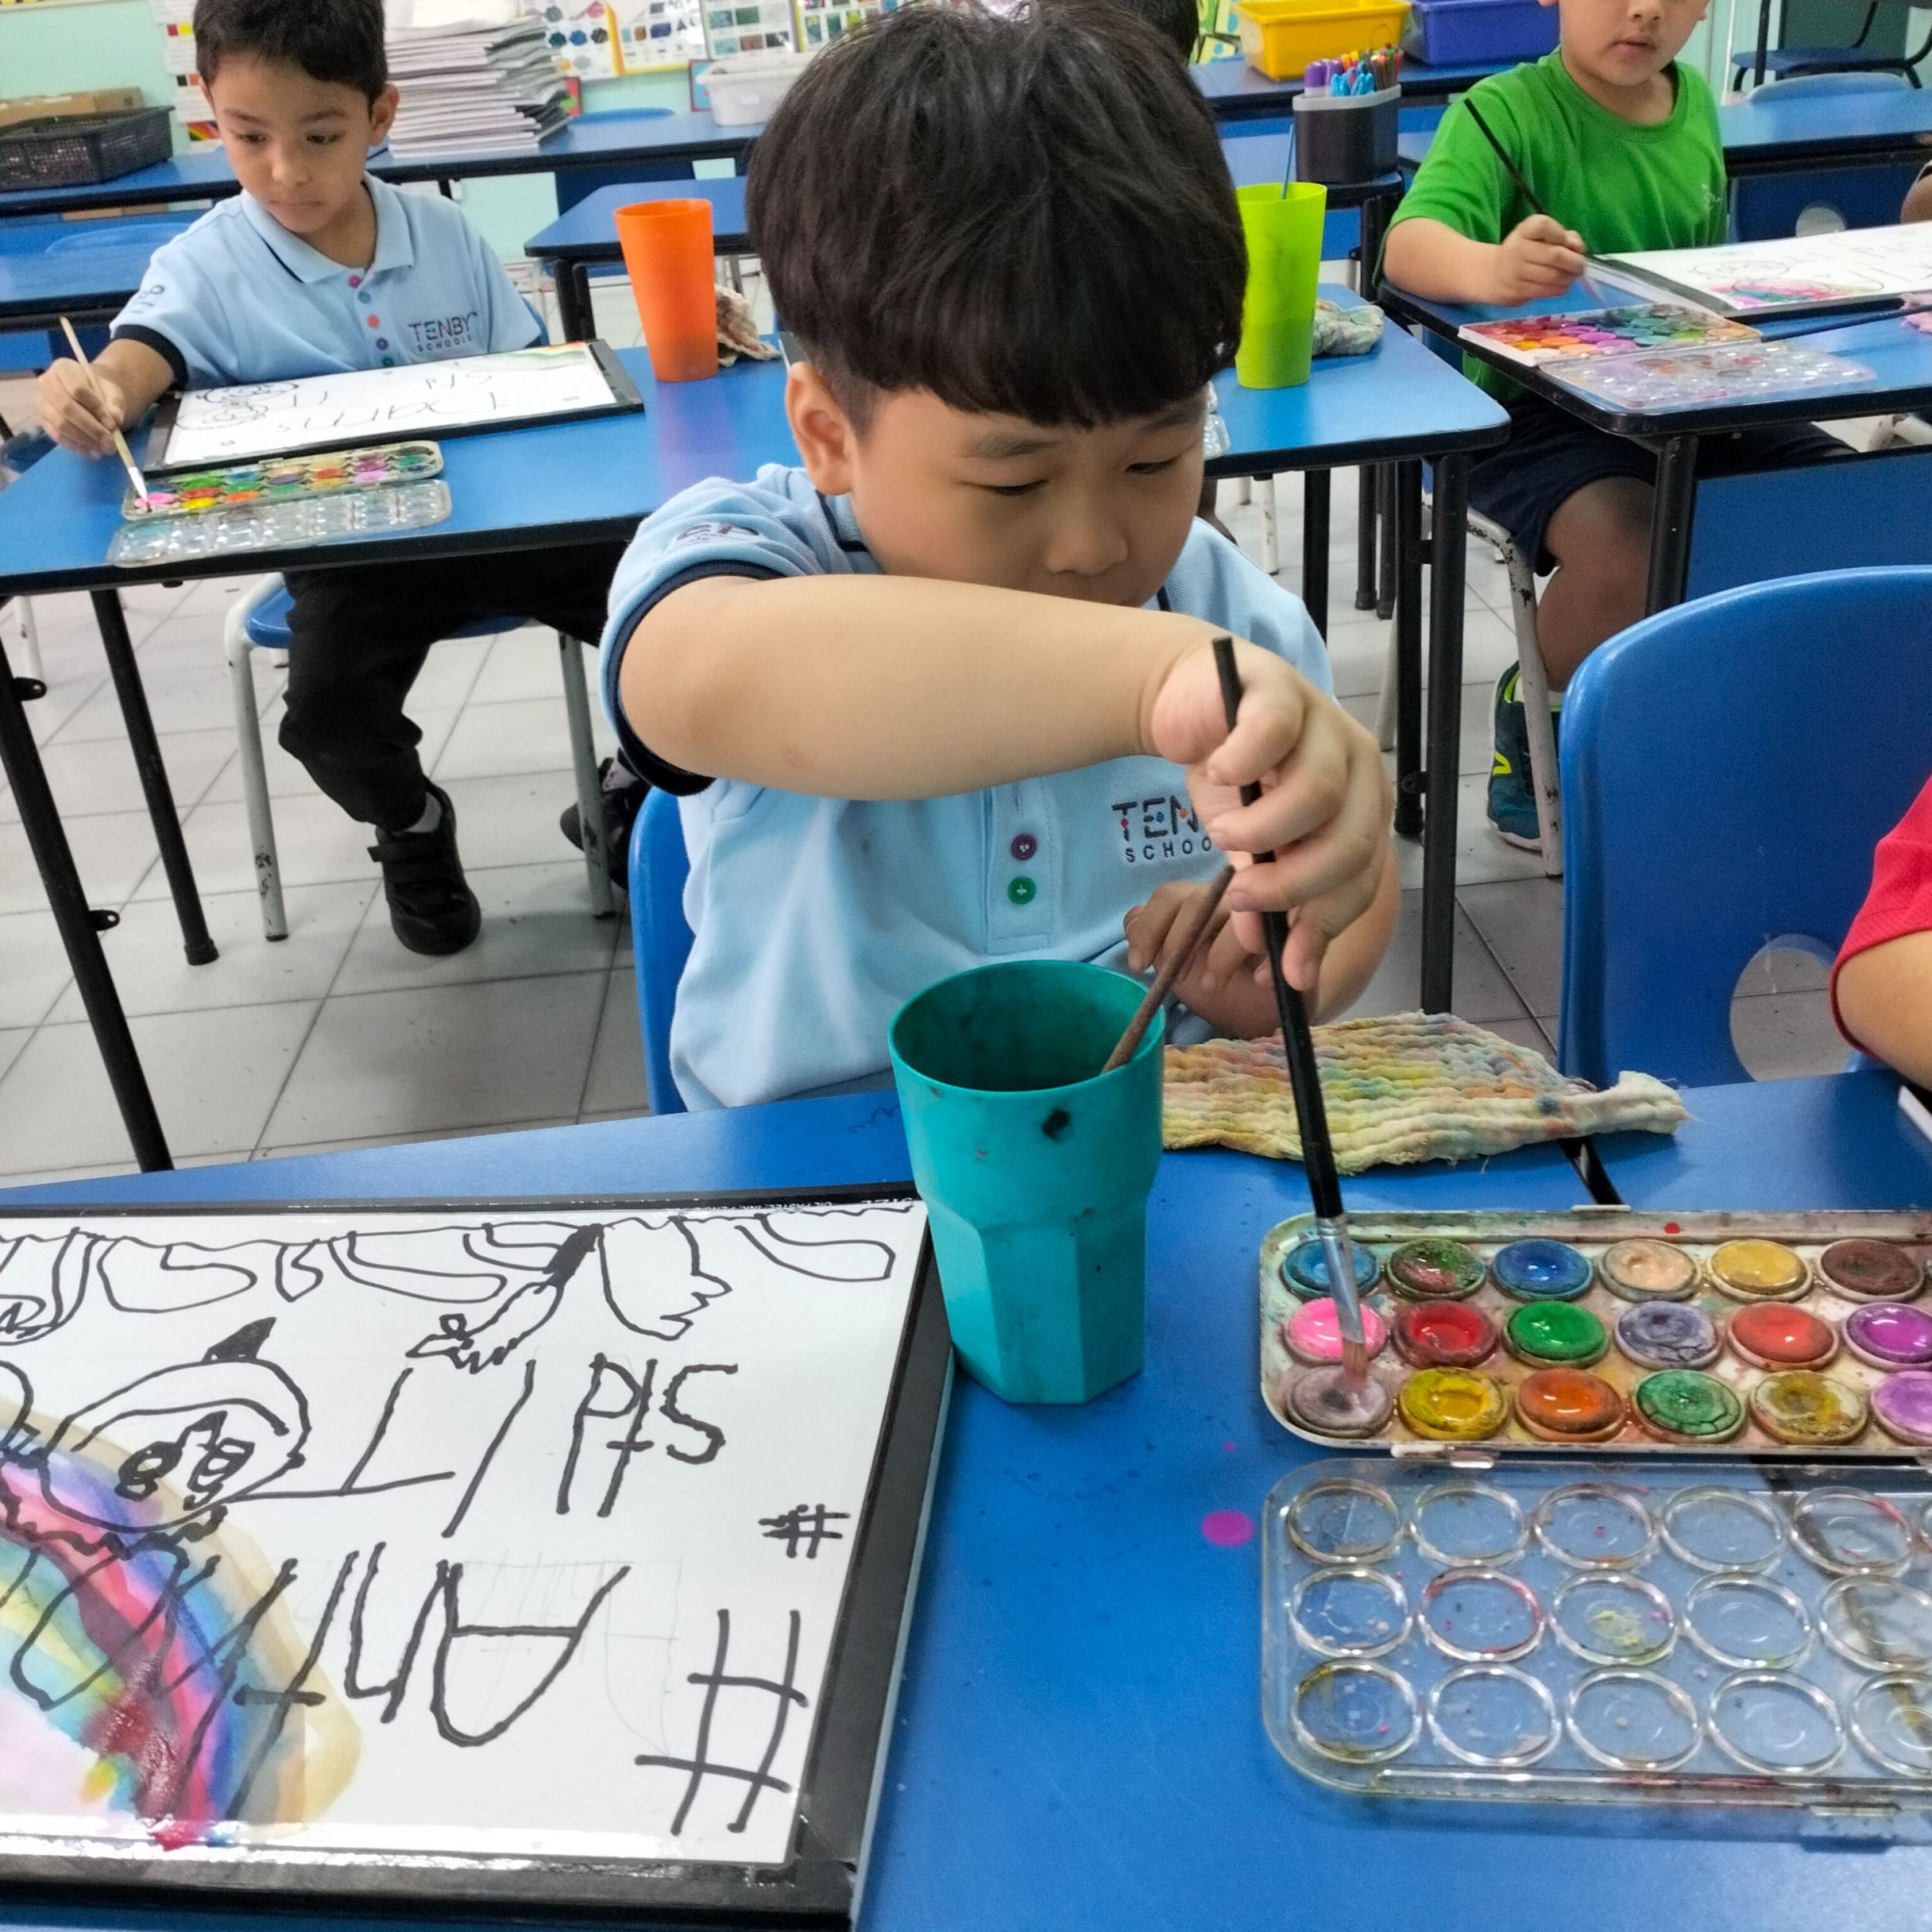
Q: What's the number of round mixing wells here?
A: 15